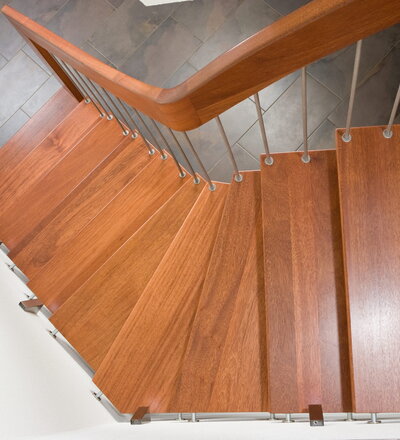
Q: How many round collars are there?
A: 15